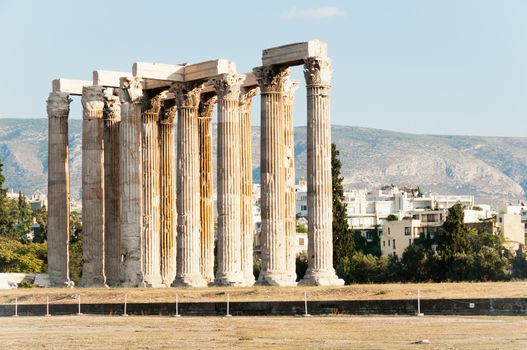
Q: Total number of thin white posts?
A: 8